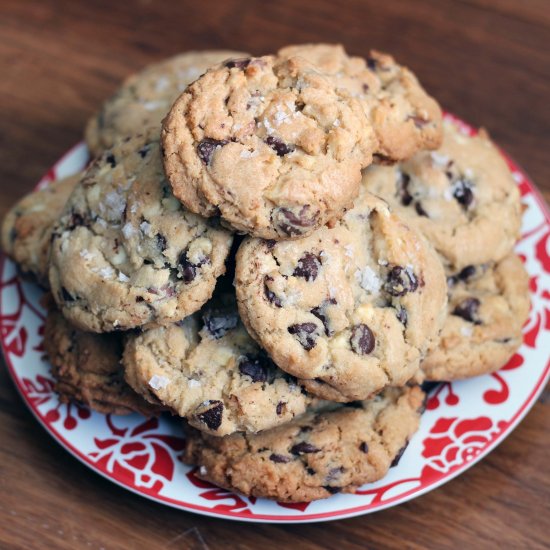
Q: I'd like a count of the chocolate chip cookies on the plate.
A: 11